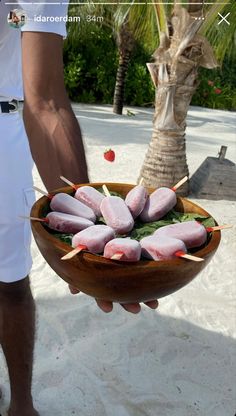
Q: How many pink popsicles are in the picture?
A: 10